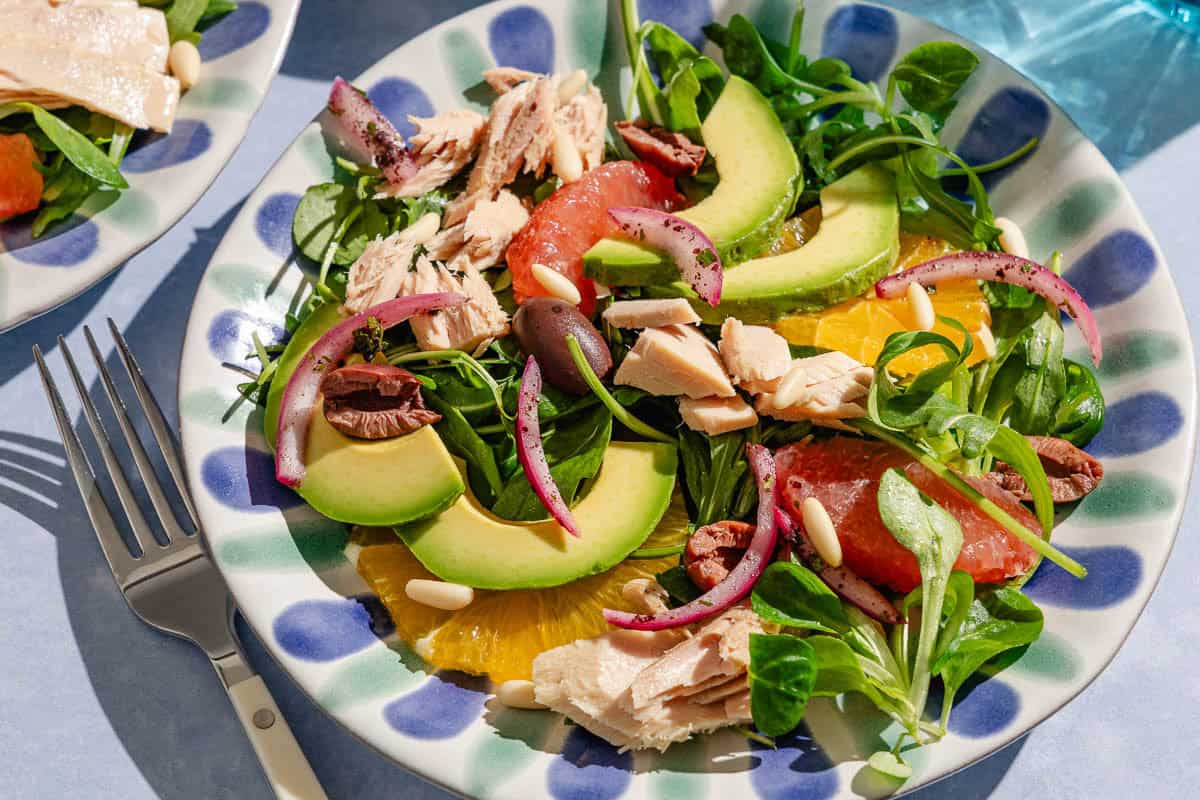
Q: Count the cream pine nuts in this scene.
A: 11